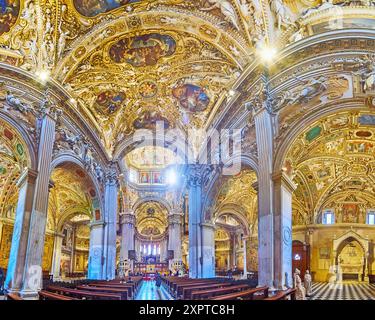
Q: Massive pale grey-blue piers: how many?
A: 4